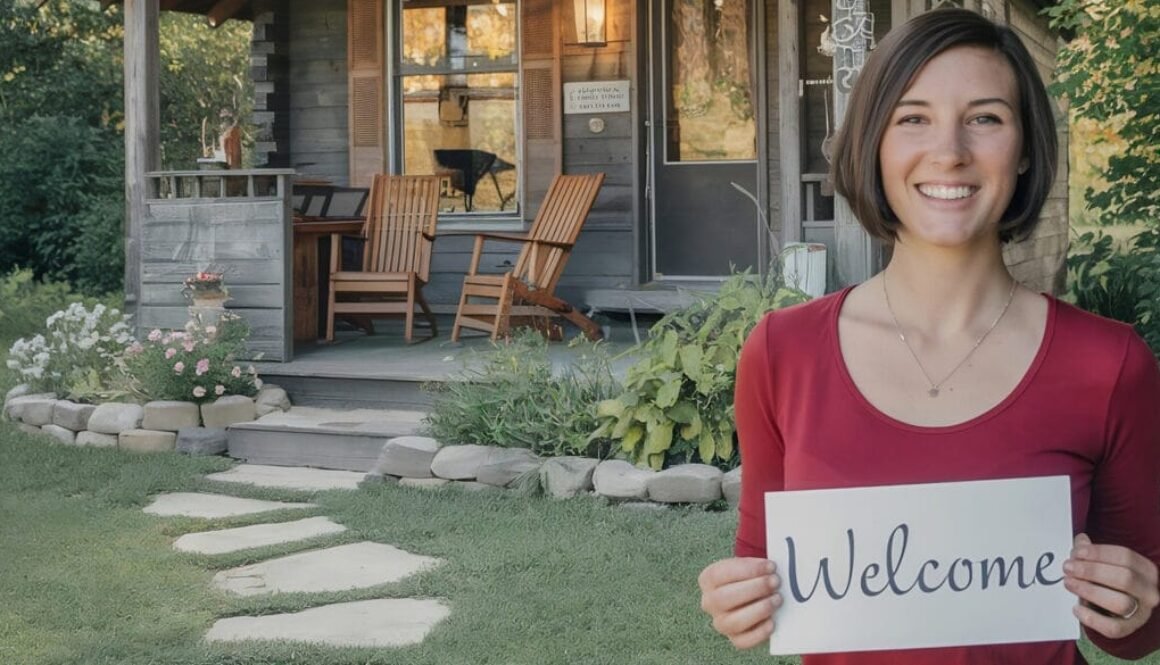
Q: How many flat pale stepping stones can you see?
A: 5